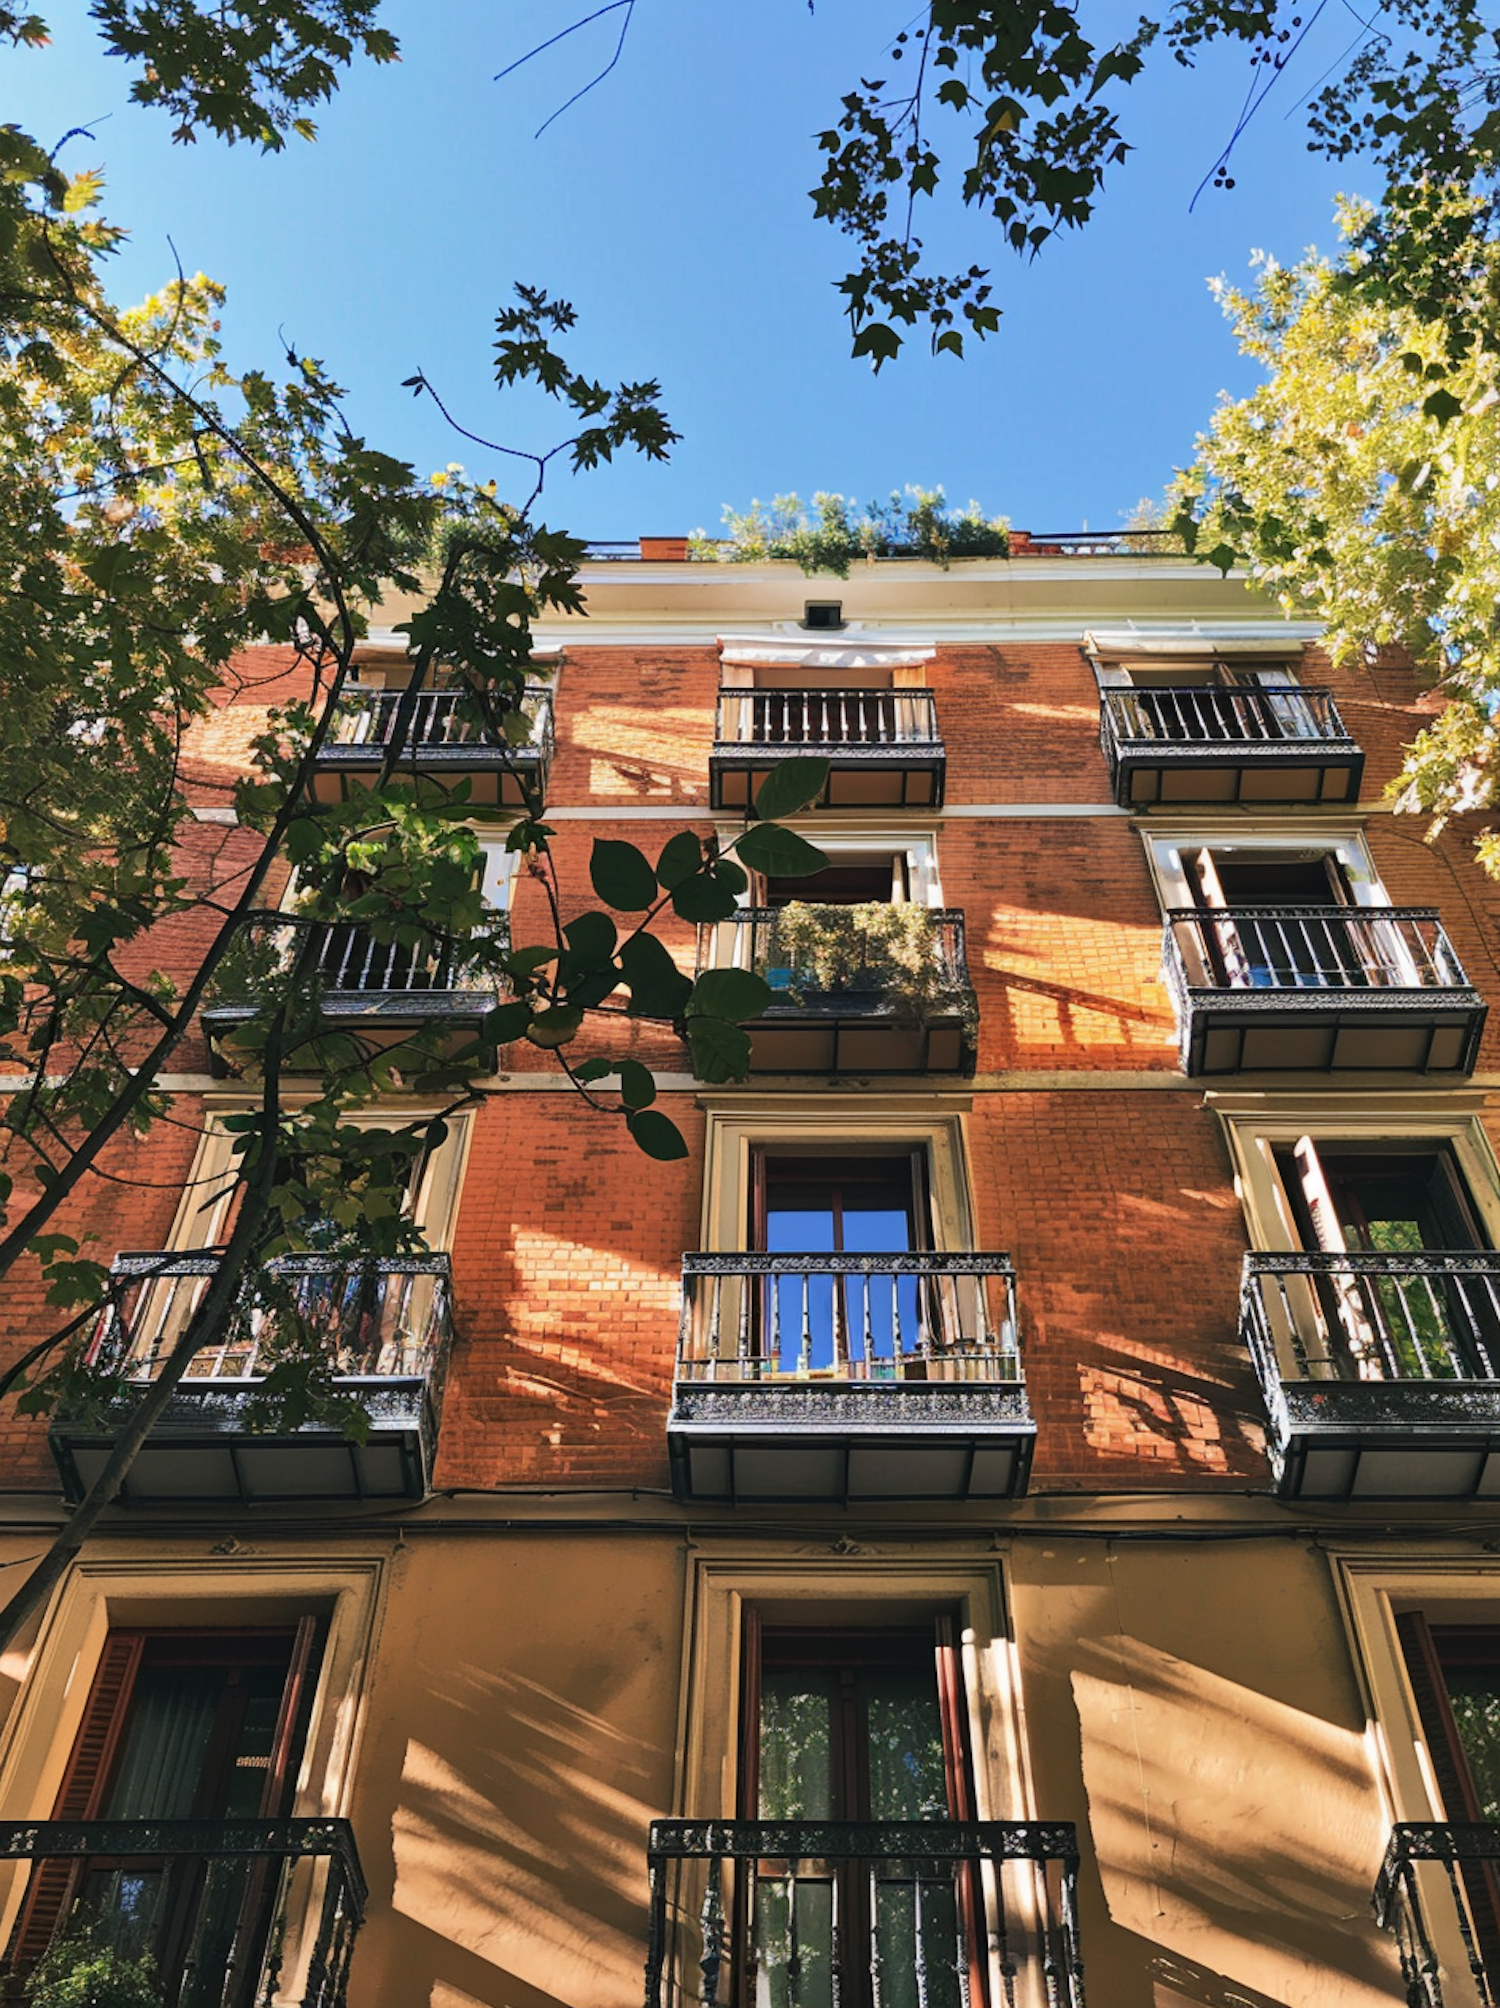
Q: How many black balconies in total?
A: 12